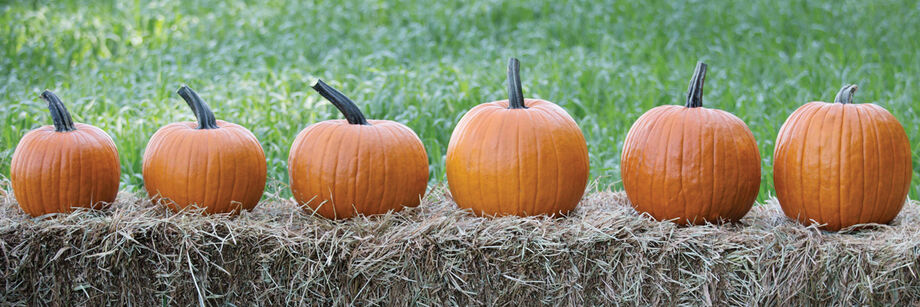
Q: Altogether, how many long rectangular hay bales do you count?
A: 1